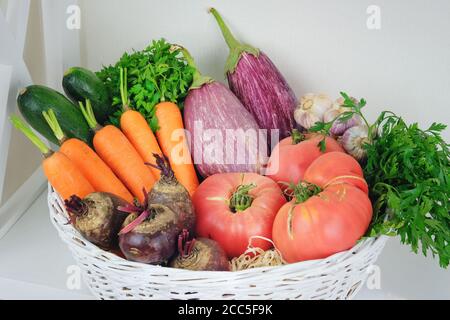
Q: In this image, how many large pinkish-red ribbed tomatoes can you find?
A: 3